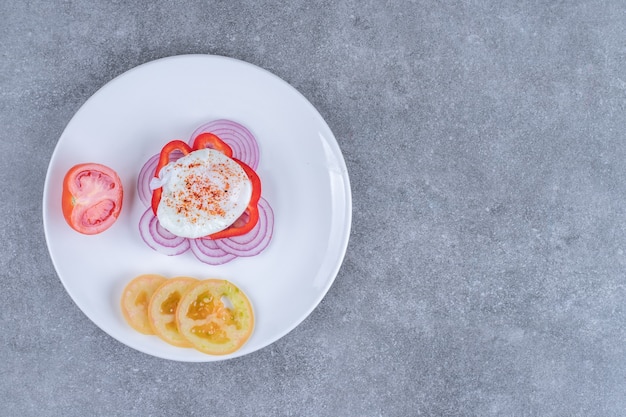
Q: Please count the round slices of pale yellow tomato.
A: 3